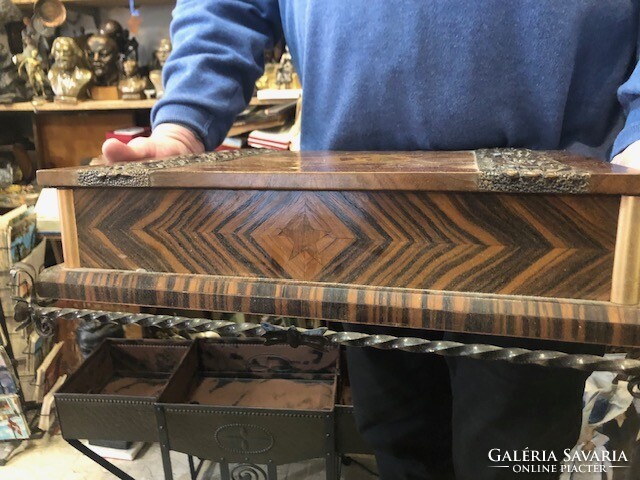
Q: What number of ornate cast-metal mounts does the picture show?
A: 2